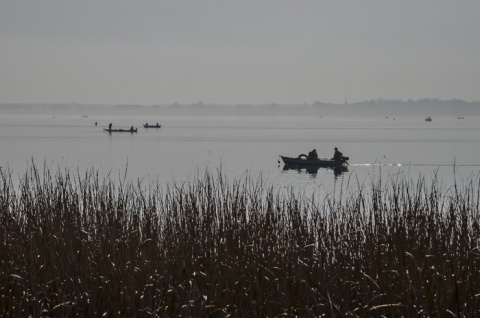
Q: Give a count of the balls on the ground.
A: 0